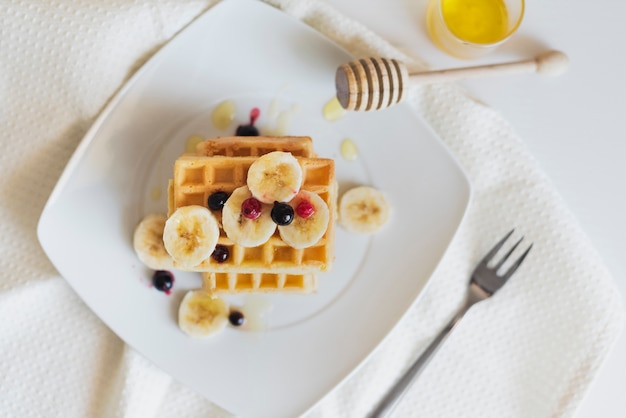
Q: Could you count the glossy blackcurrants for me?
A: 6